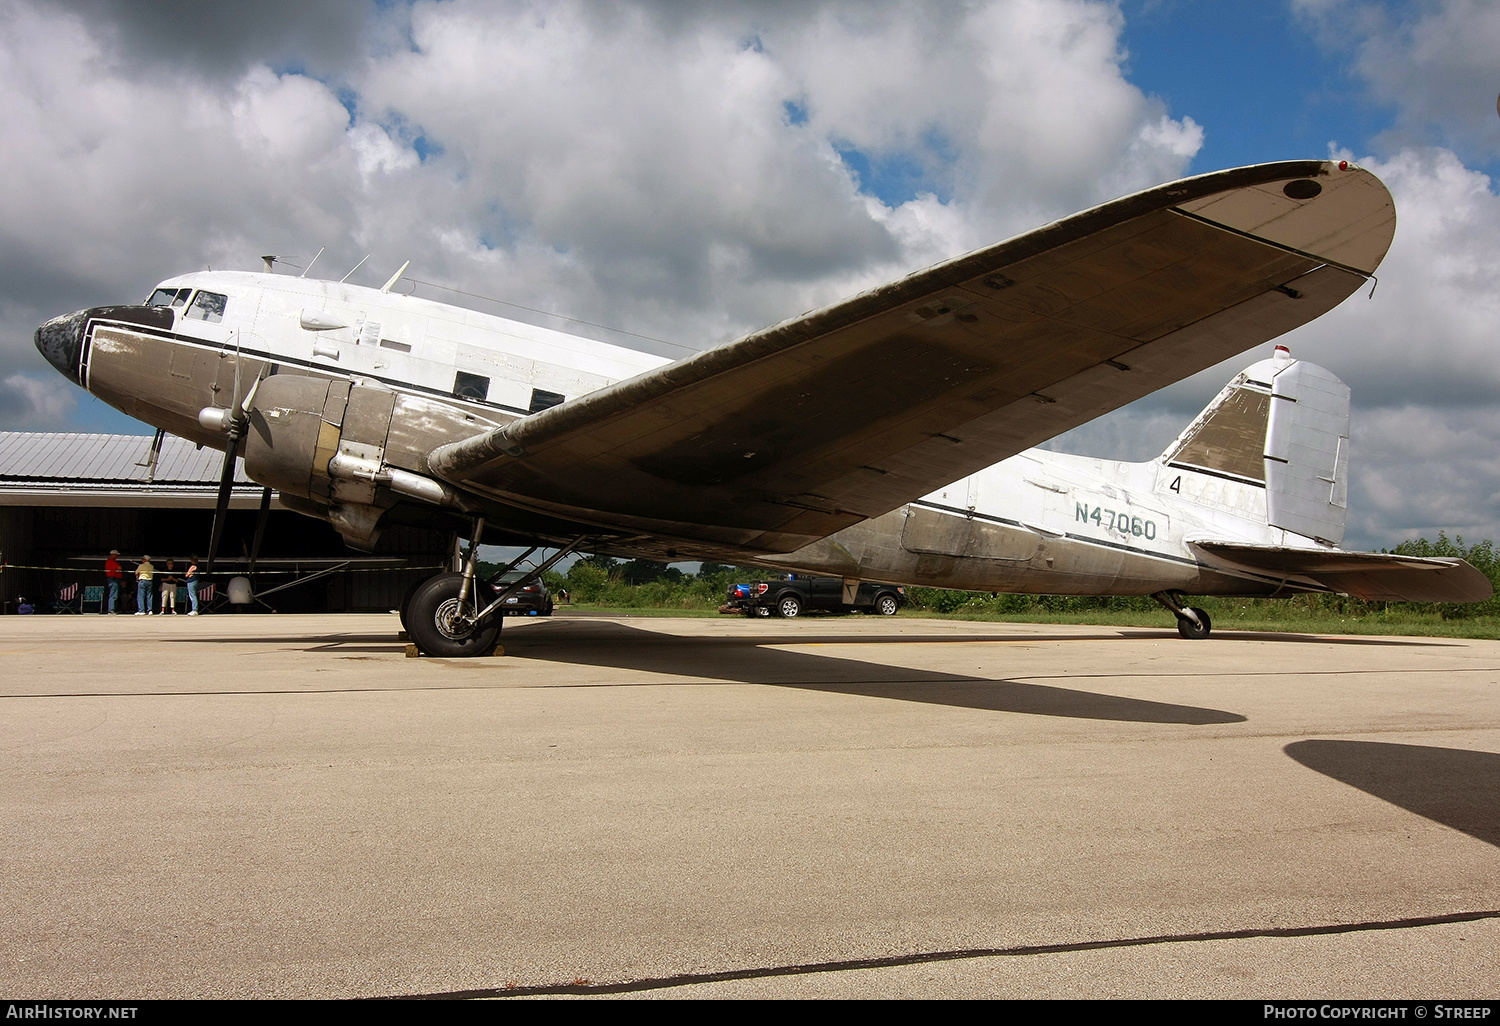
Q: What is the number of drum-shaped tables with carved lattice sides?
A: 0